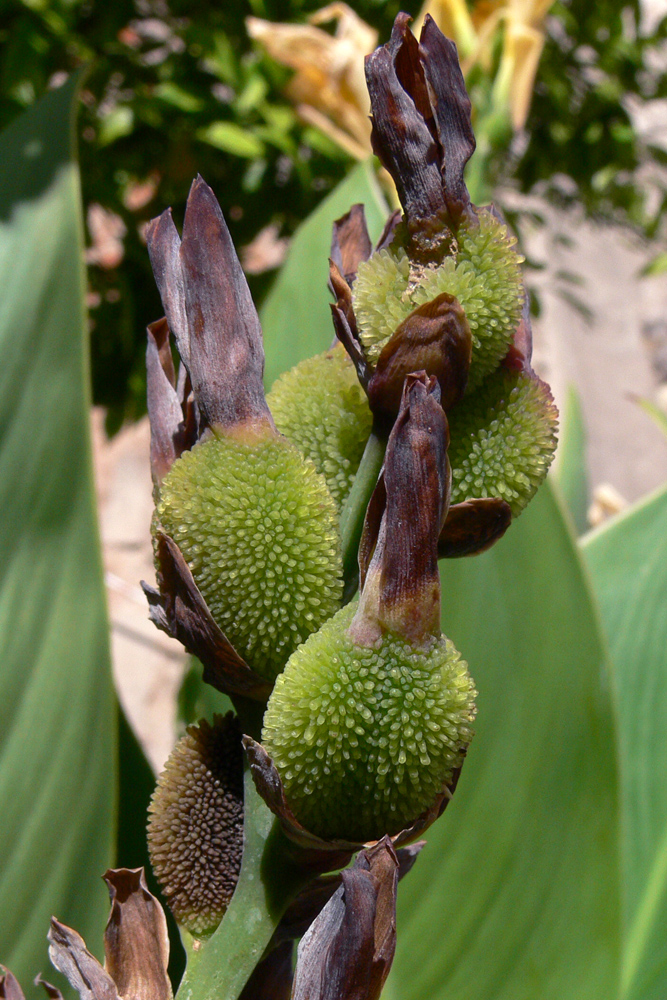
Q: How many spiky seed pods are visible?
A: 6